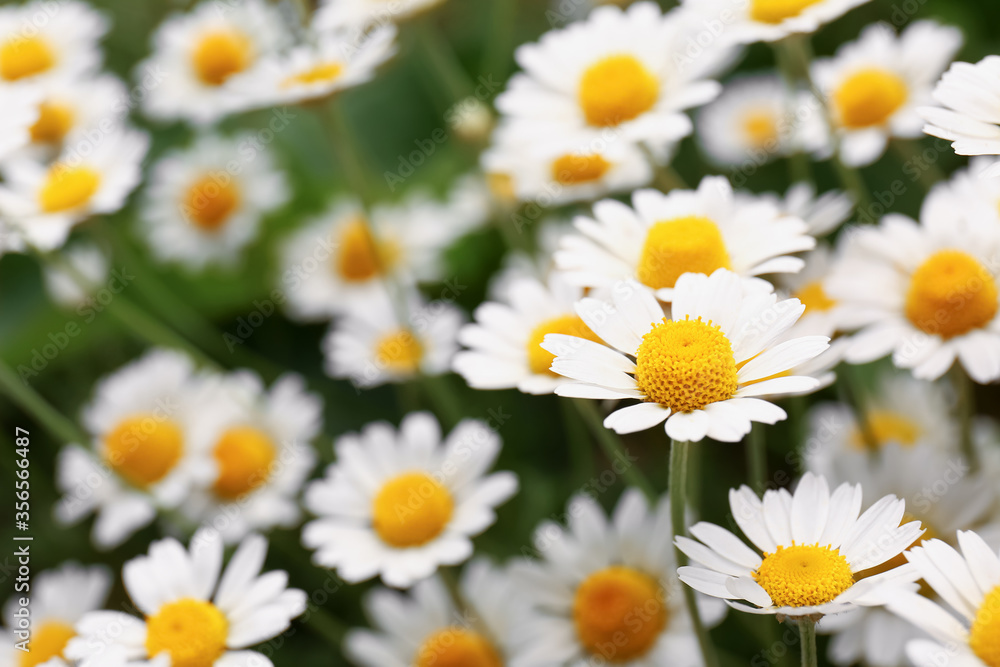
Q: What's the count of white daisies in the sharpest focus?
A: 2